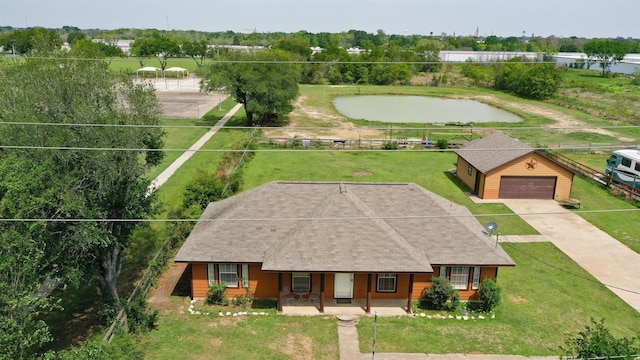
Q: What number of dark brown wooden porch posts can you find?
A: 4